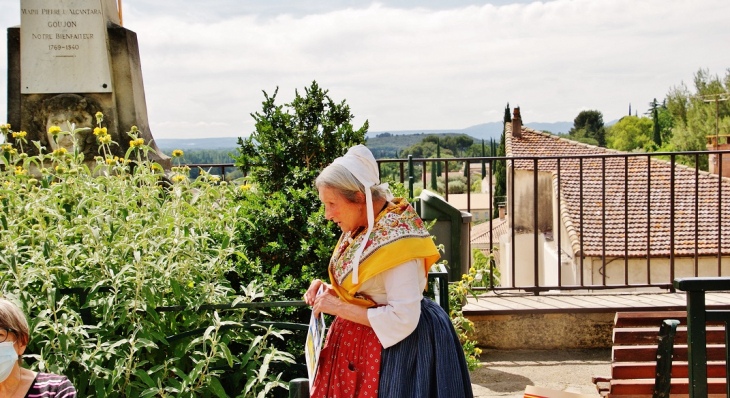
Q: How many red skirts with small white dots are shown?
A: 1